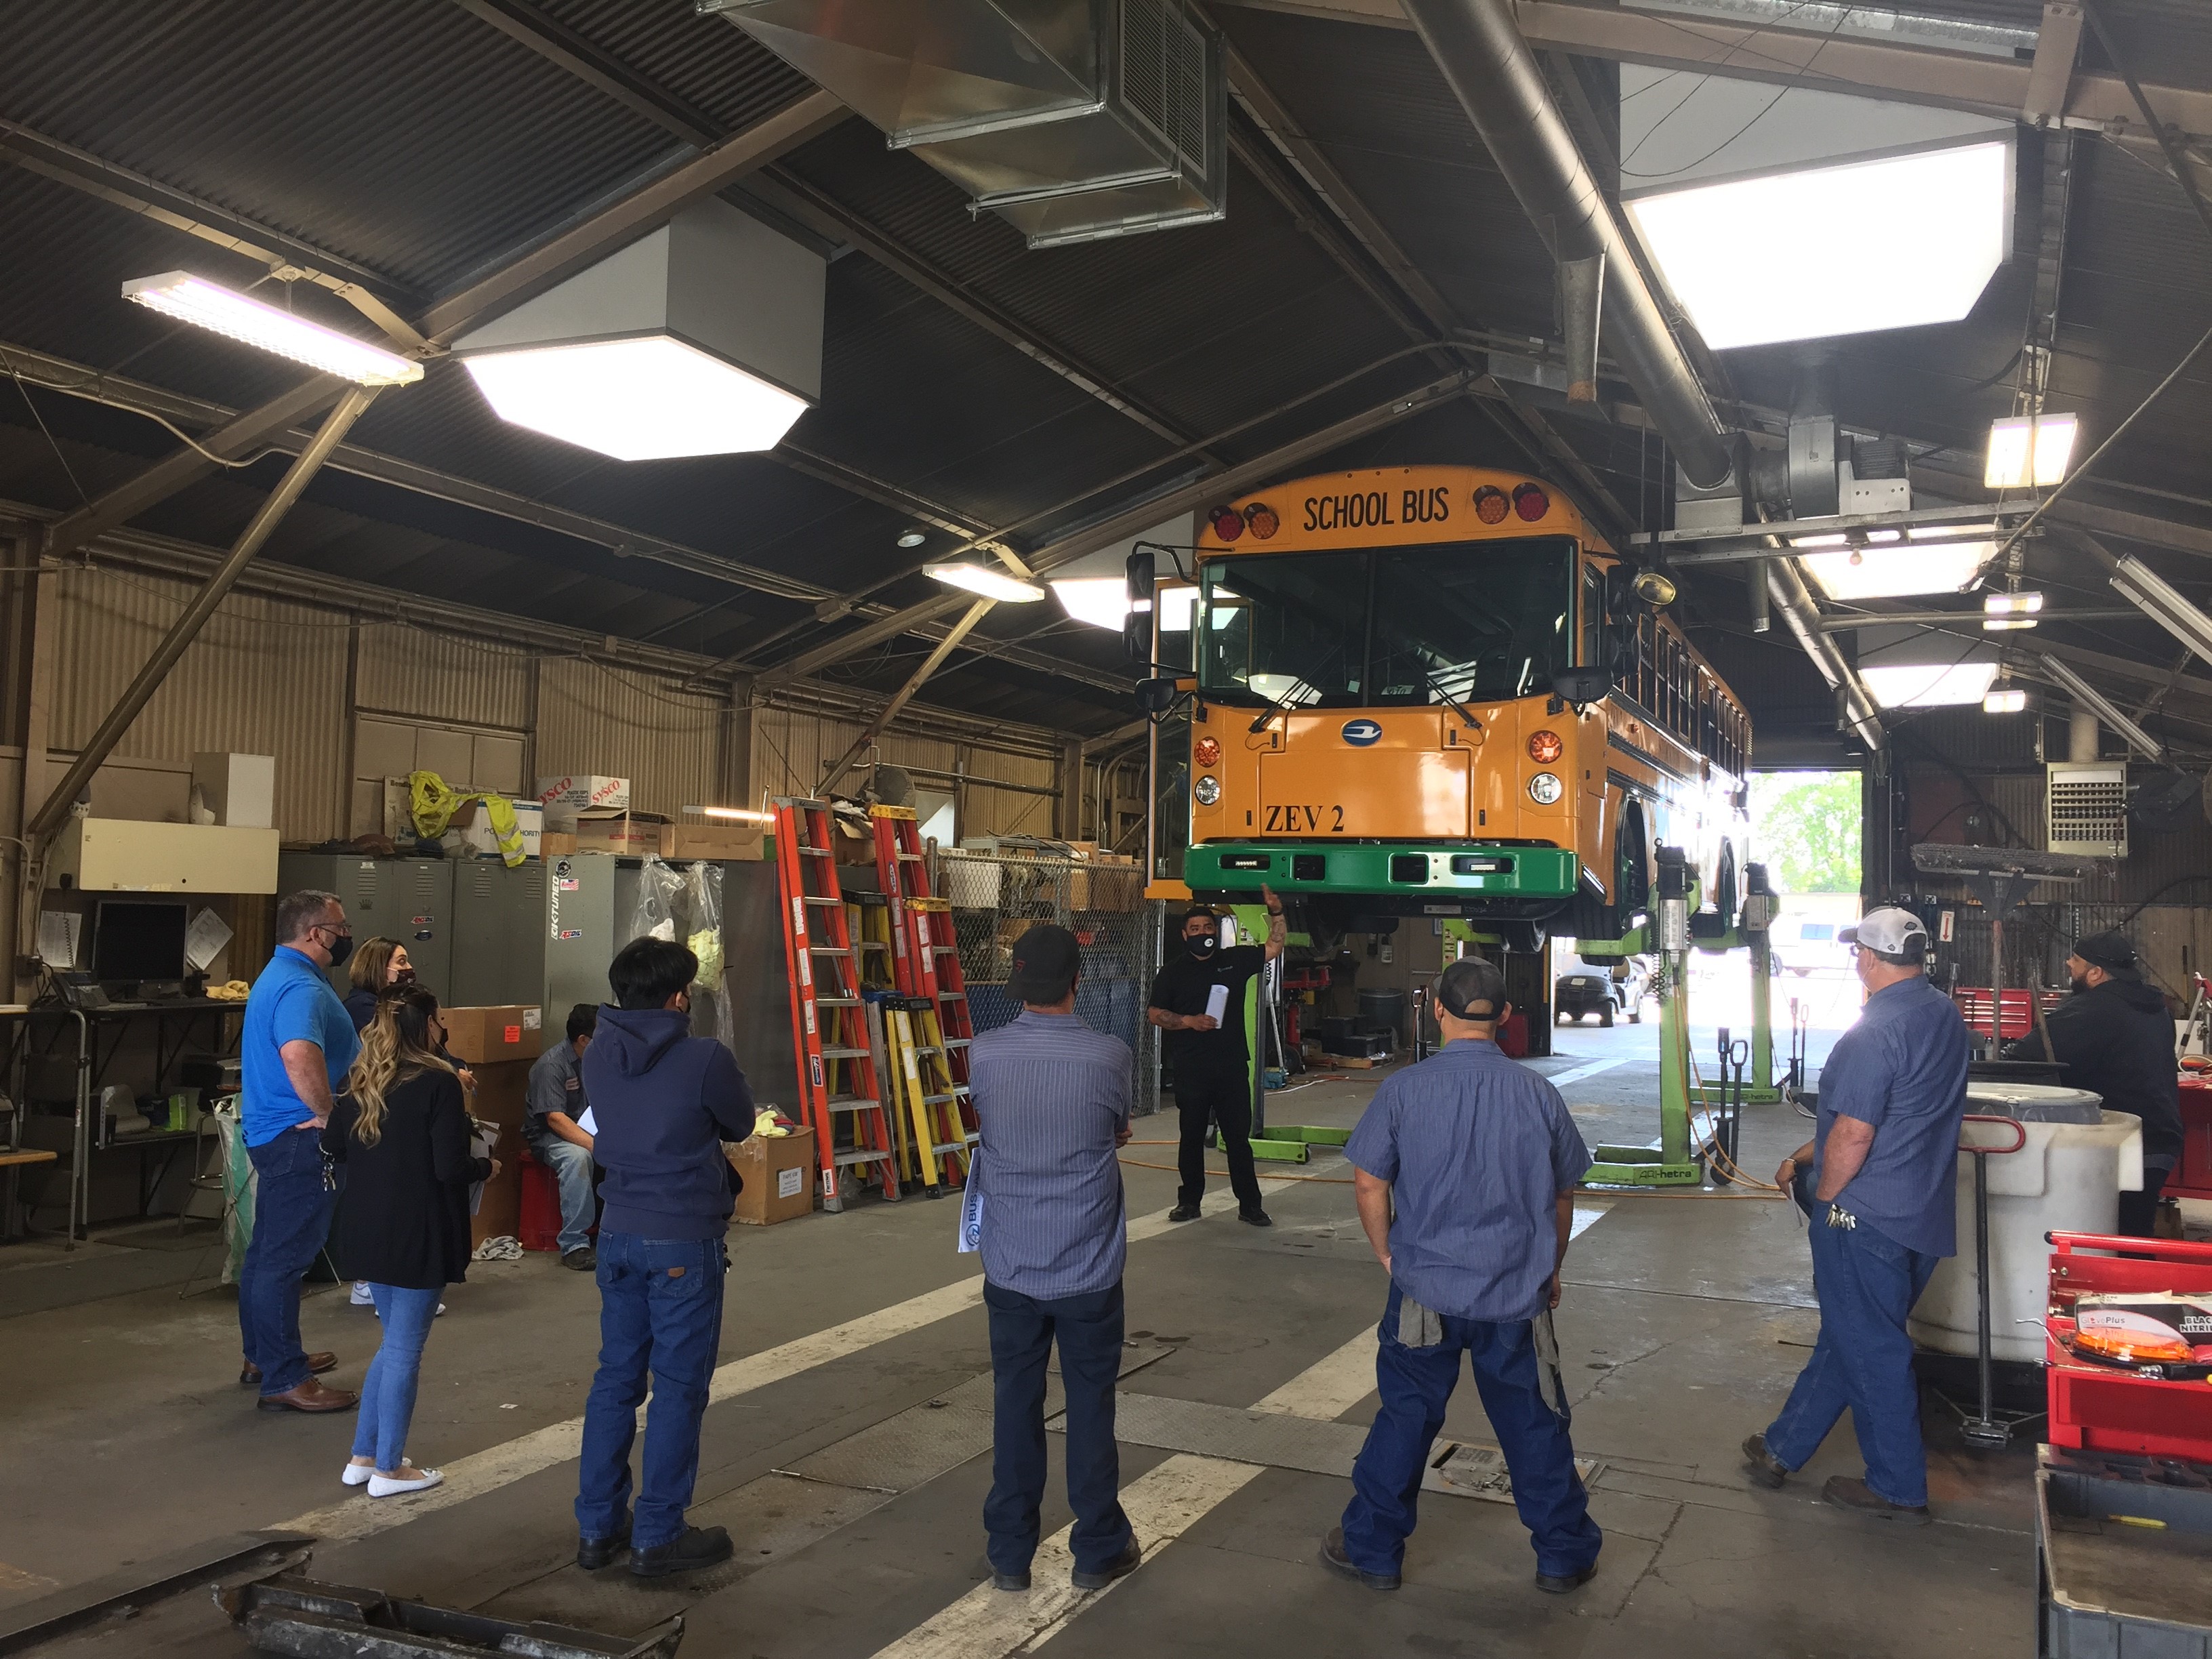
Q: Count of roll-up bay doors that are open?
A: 1